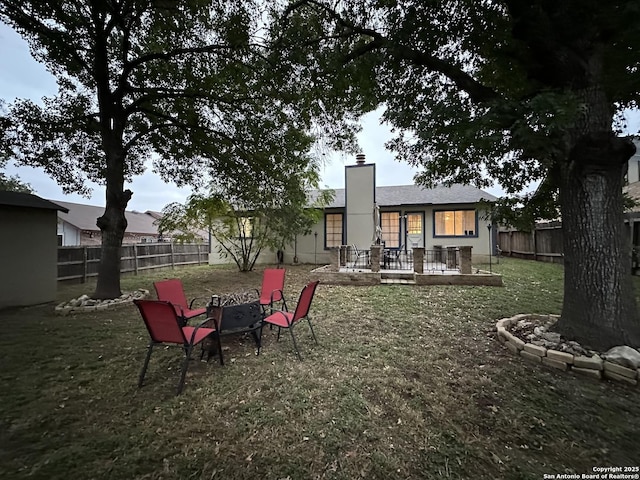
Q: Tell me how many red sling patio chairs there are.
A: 4